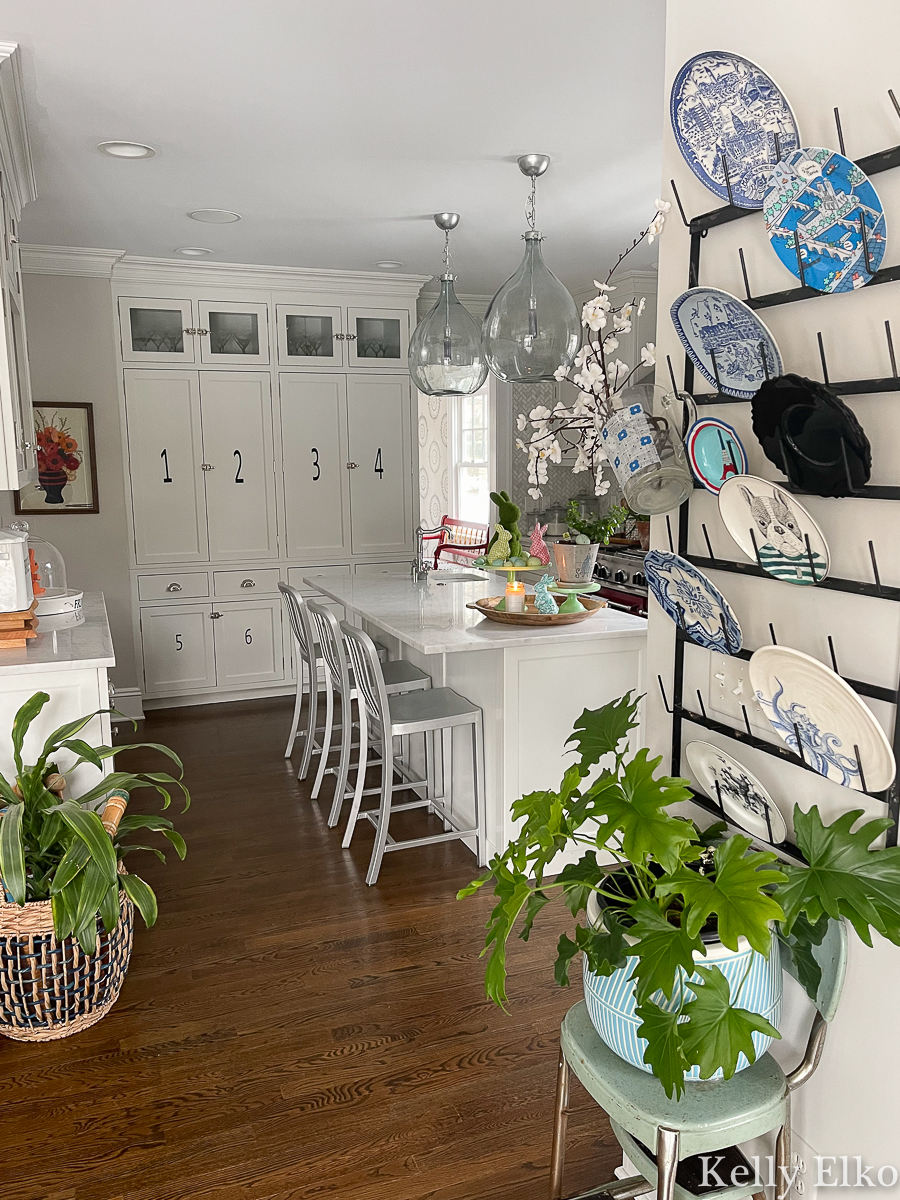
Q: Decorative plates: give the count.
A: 9